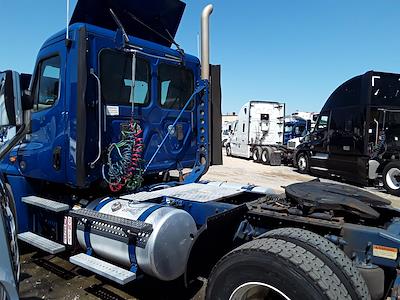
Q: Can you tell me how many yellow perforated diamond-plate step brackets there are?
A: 0